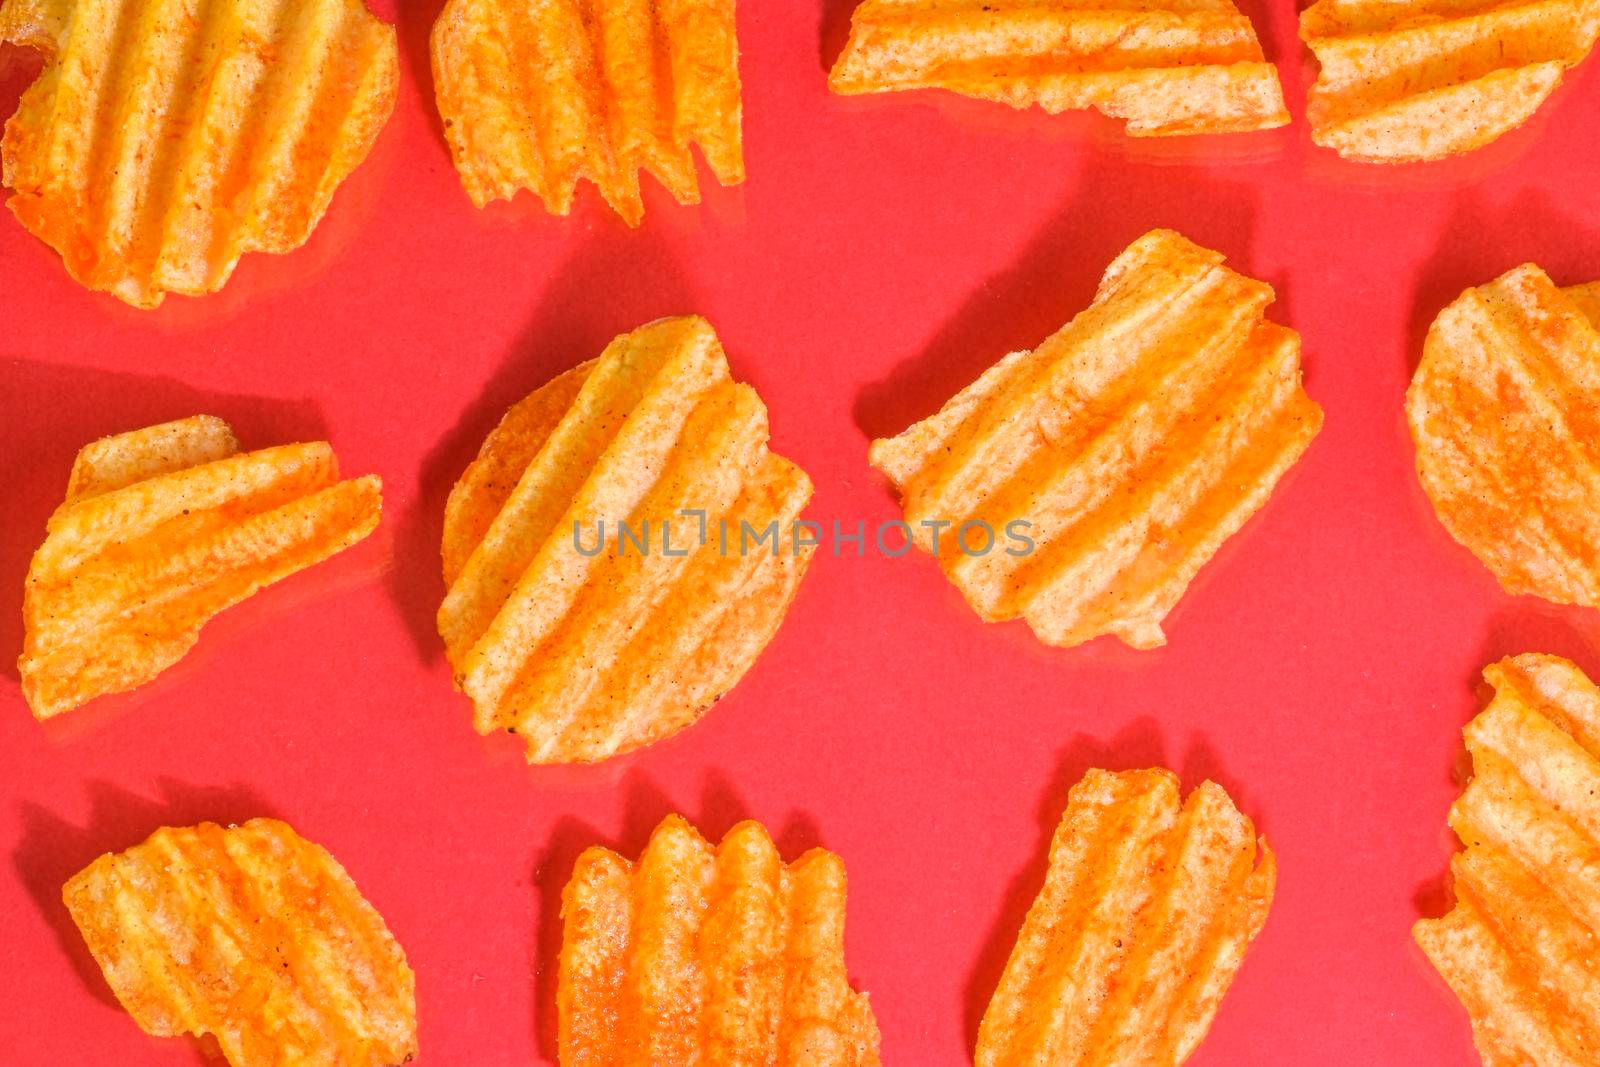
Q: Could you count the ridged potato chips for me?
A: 12